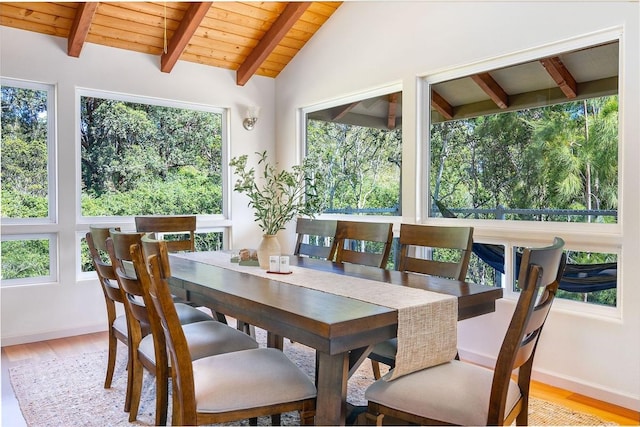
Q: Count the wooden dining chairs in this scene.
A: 8